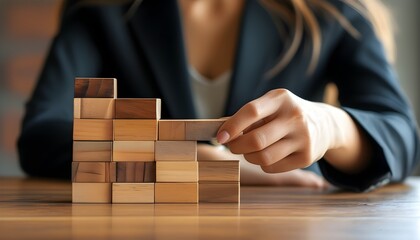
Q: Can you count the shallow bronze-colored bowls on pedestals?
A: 0